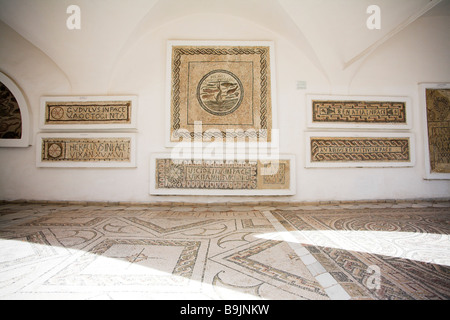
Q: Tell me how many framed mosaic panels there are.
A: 8